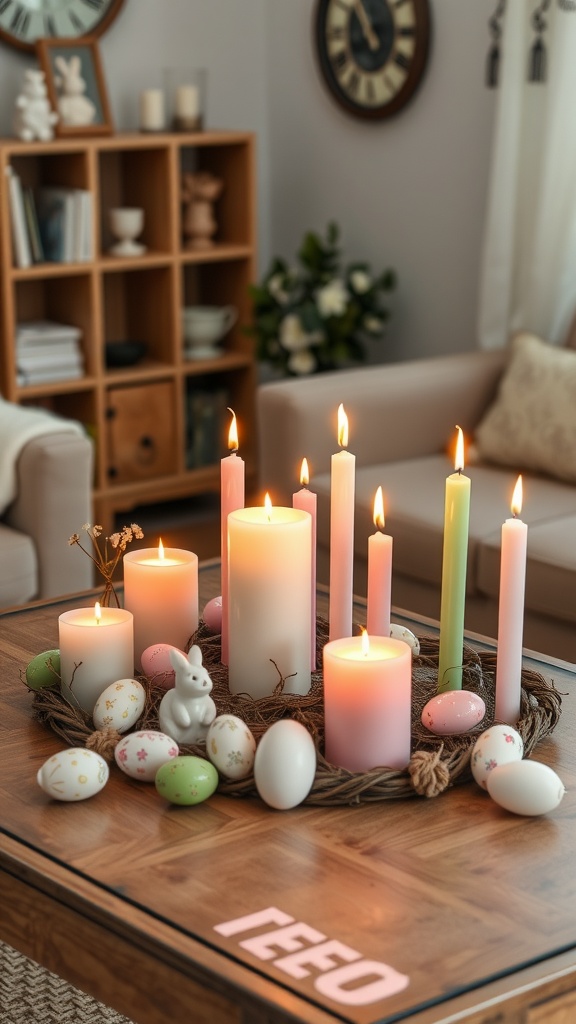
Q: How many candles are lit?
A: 10